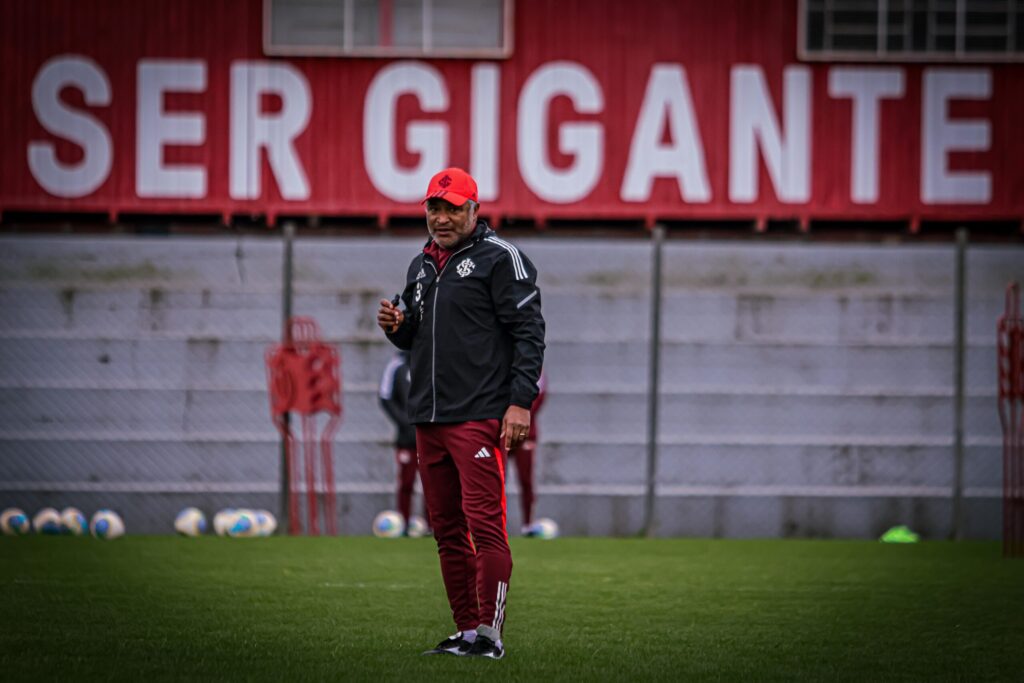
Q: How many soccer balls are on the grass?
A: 11